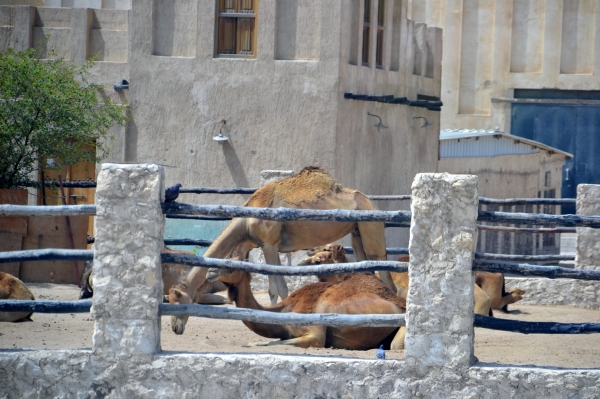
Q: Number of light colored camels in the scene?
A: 1